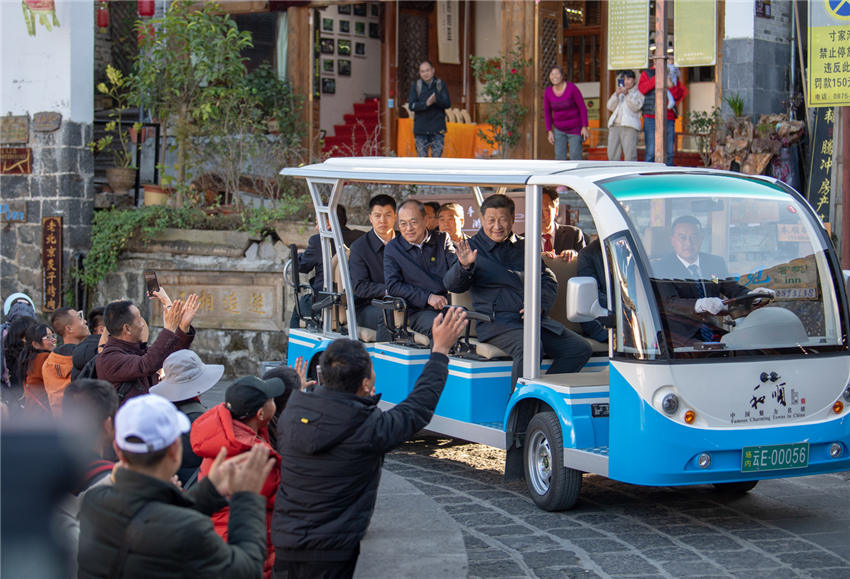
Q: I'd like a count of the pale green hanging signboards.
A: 2